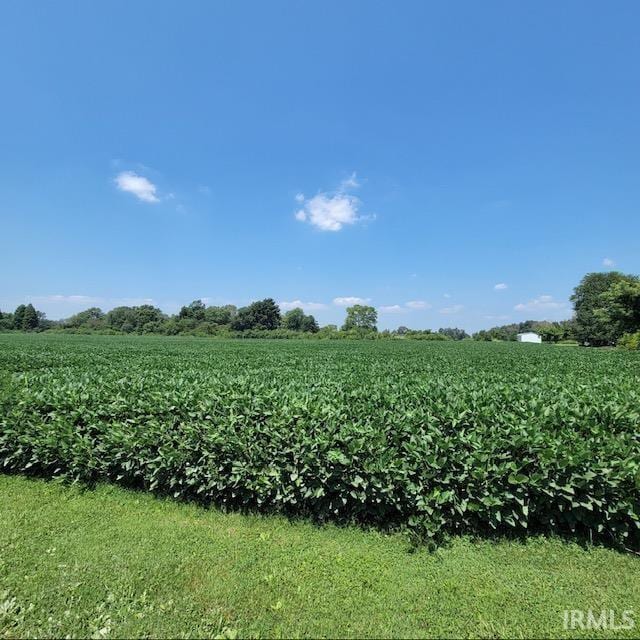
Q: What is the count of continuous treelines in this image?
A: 1